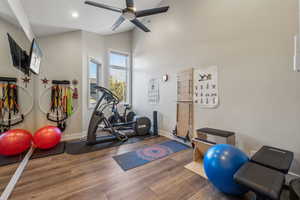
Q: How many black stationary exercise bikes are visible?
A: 1